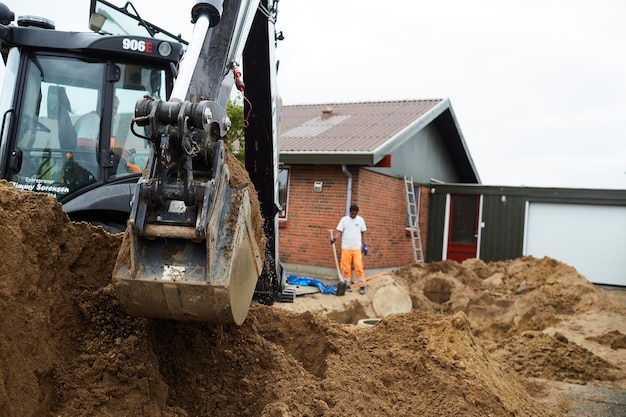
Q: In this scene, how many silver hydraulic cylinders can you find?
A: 1